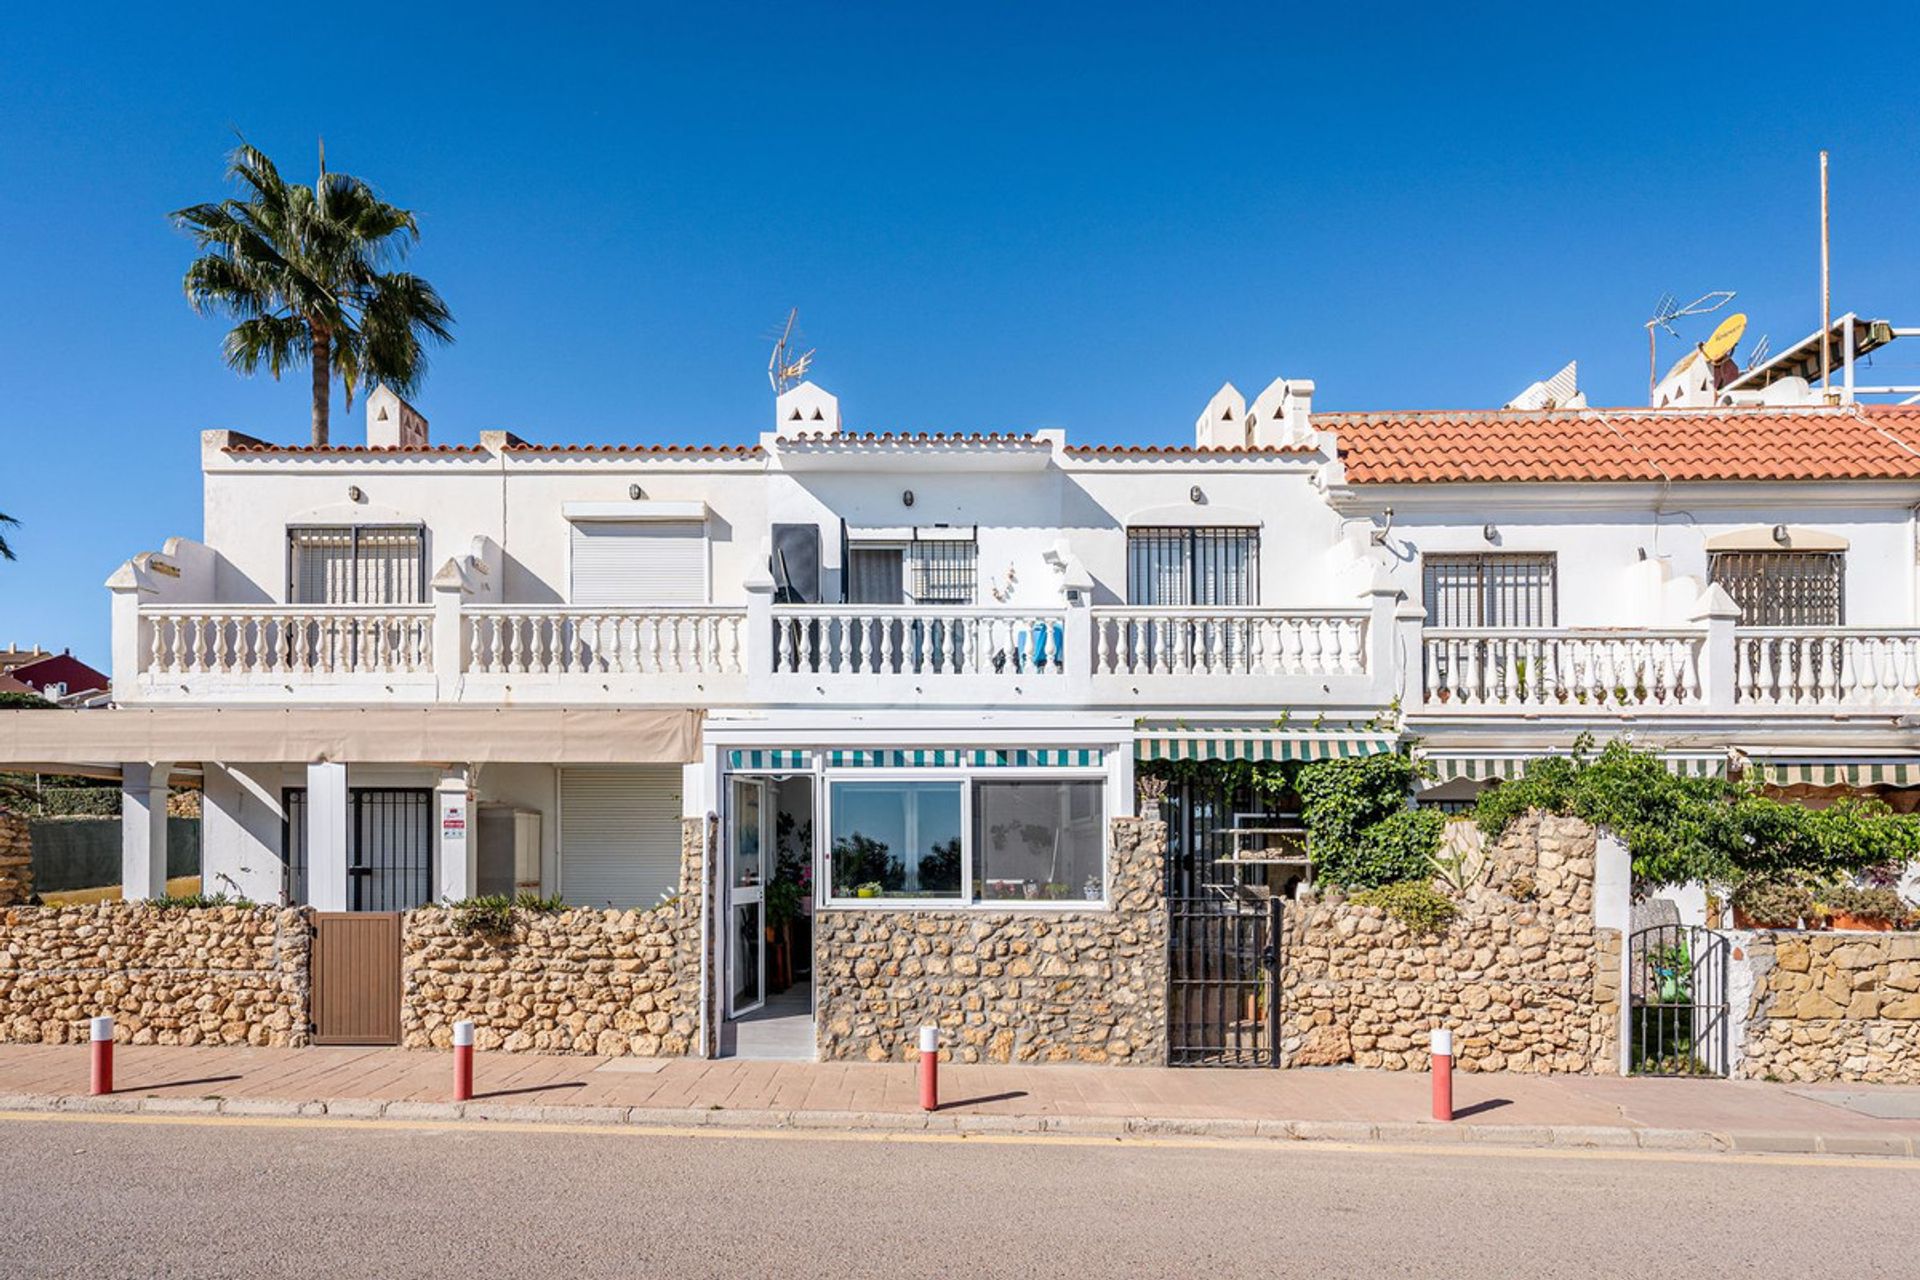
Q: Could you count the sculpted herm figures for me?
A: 0